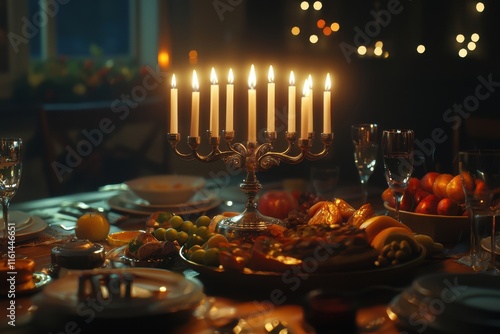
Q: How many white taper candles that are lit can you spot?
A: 10